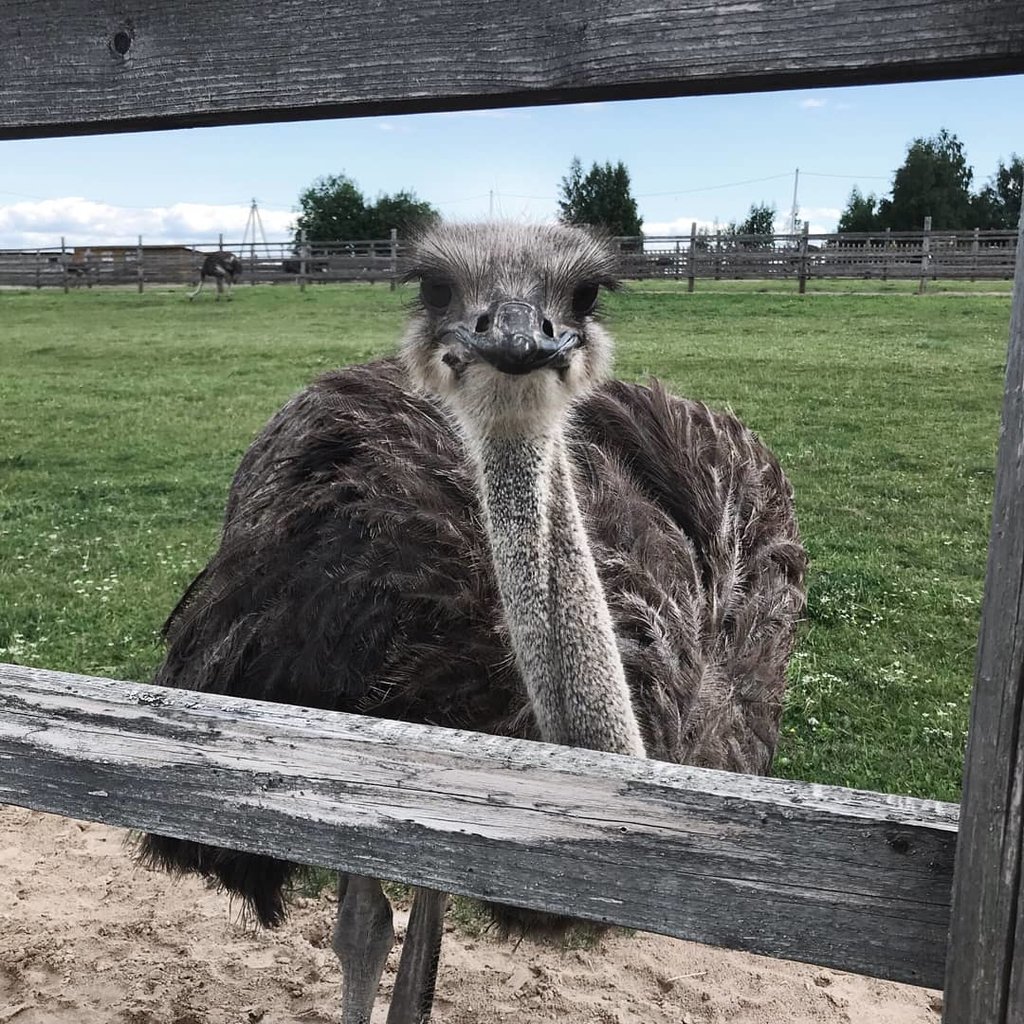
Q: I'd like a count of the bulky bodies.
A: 2